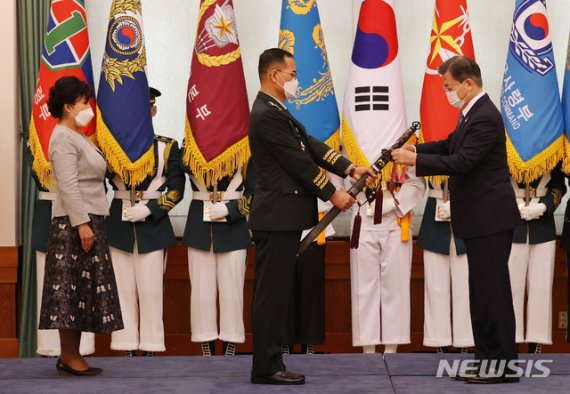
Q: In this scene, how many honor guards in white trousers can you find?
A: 6